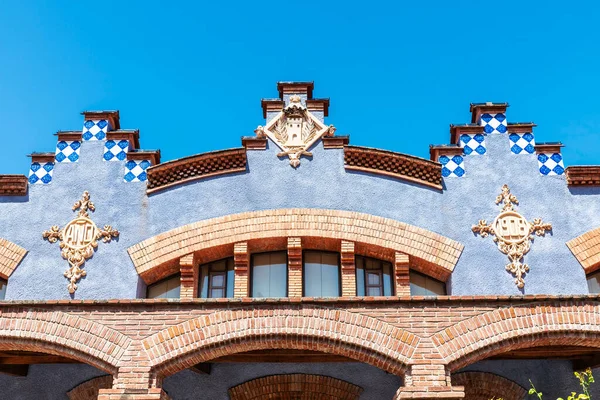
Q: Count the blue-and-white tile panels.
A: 10